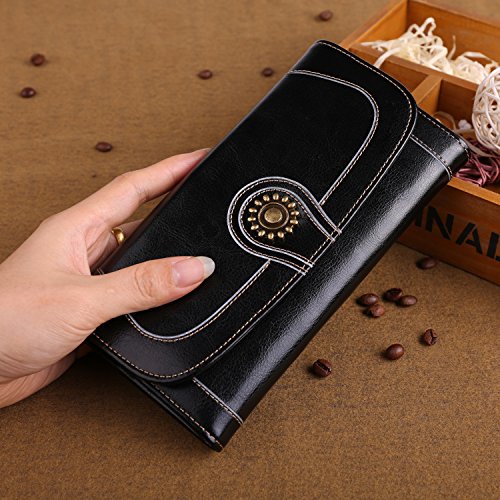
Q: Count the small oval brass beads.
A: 14